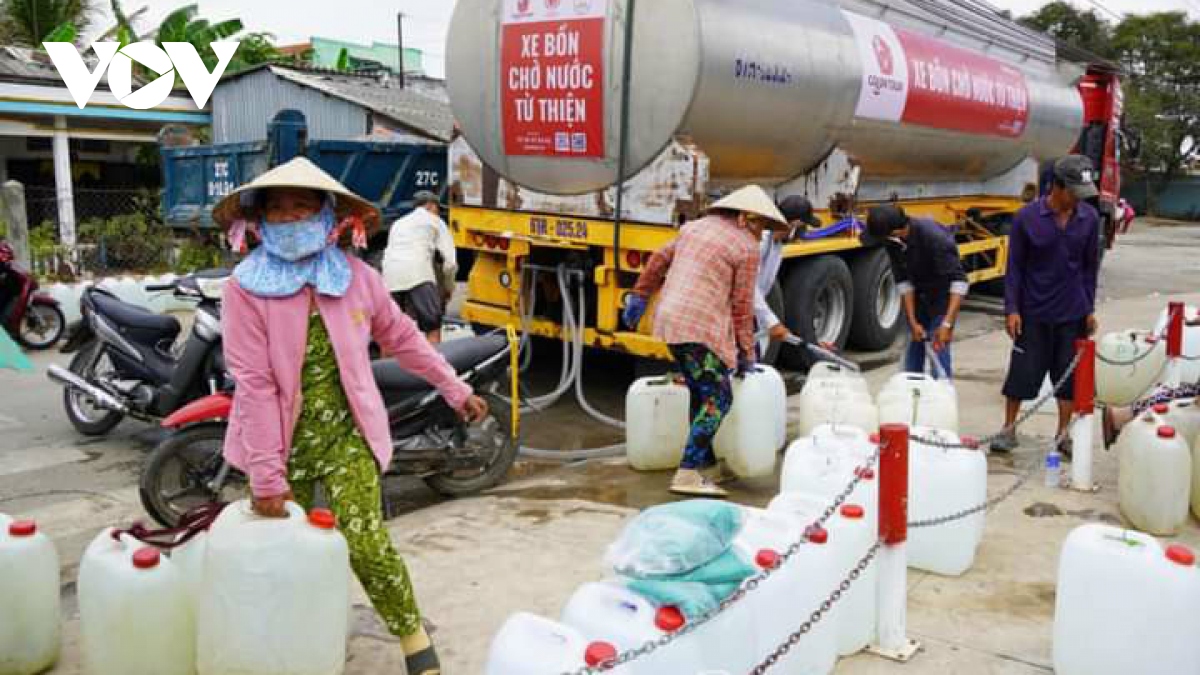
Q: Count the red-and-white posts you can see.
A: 3